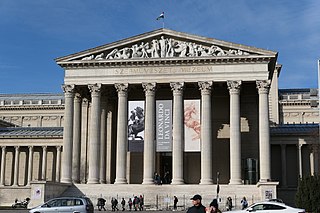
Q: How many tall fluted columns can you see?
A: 8